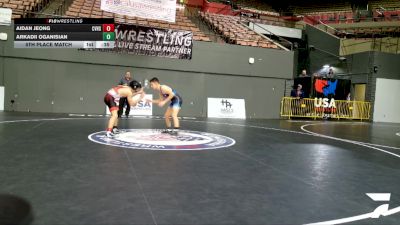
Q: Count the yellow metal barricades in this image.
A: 2